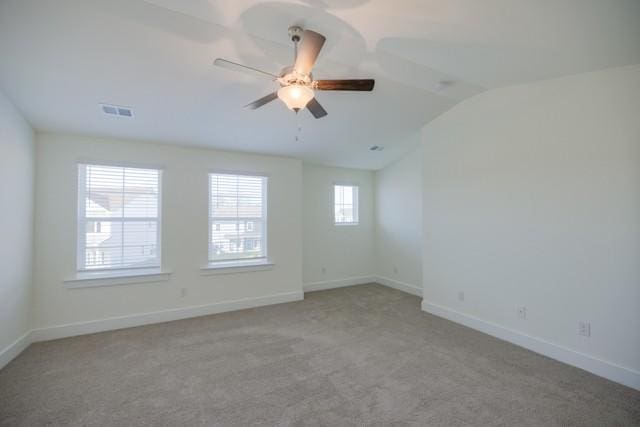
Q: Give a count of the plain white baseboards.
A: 5